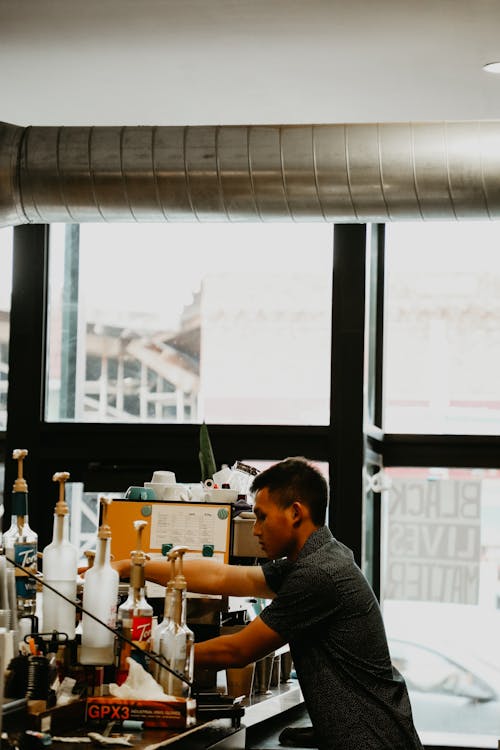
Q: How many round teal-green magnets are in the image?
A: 2